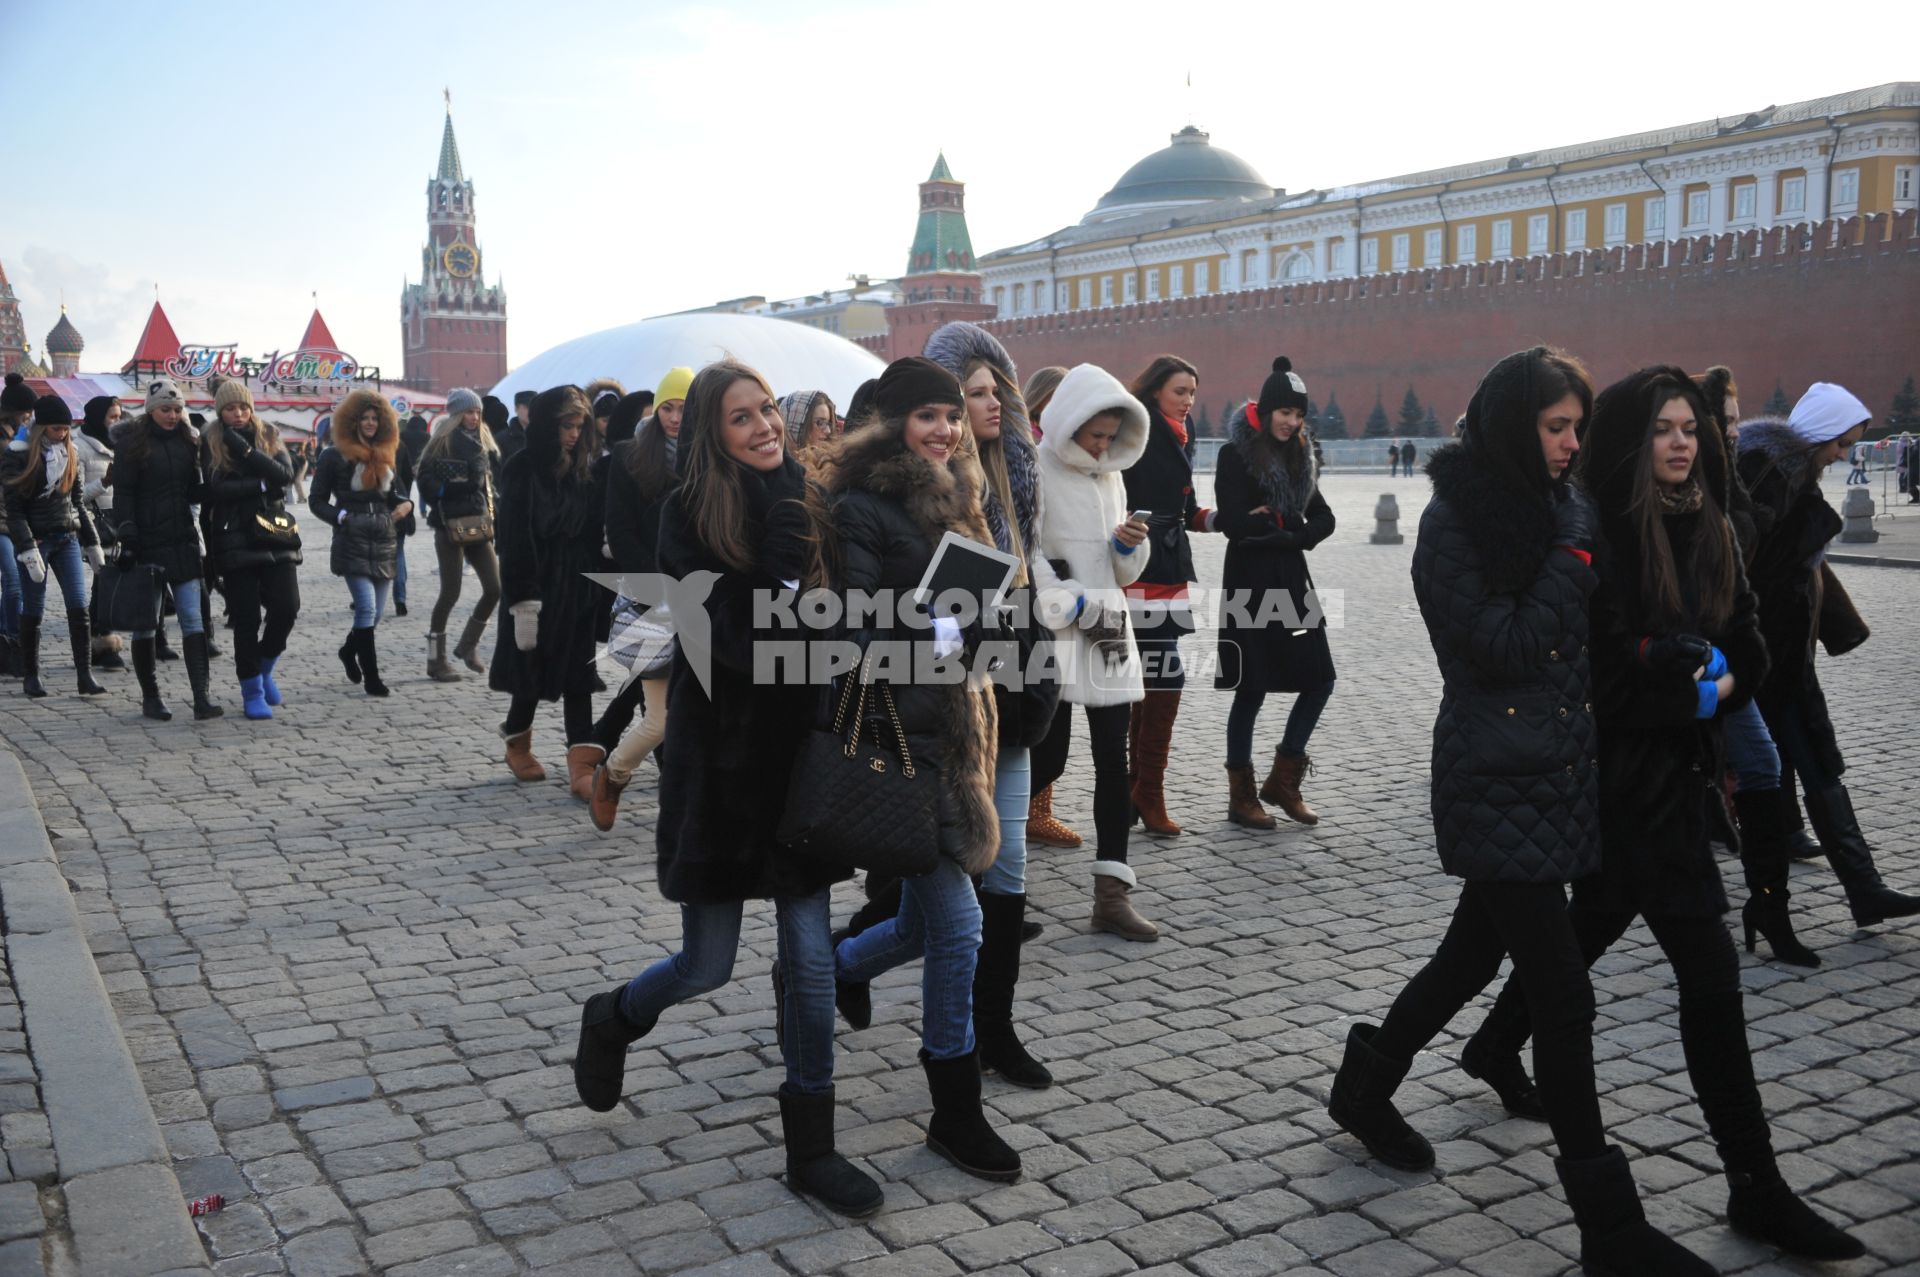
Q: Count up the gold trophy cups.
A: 0